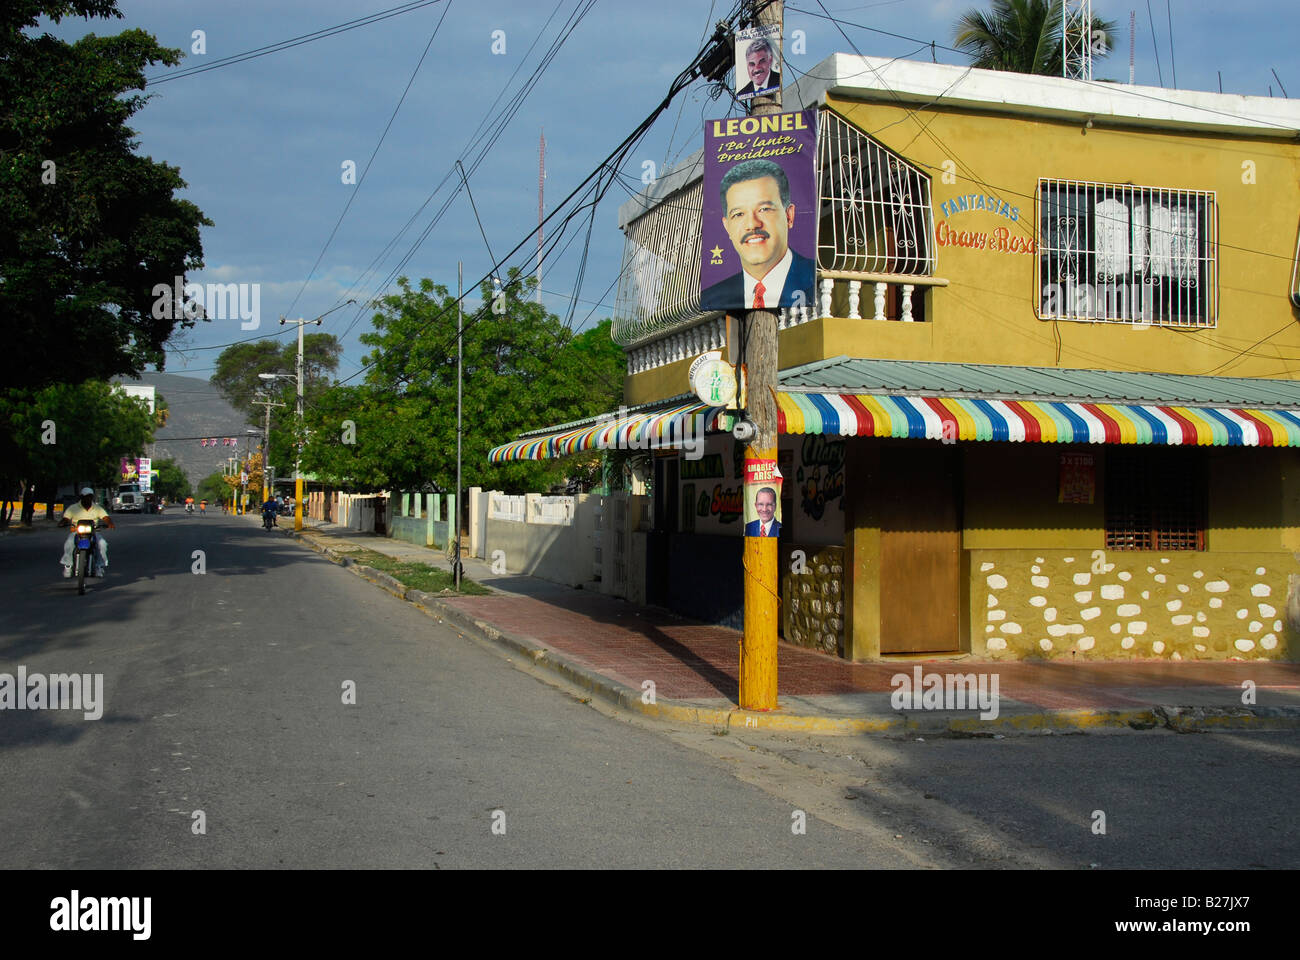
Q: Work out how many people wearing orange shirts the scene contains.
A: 2